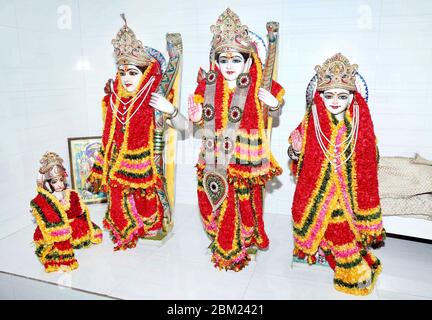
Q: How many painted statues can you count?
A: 4